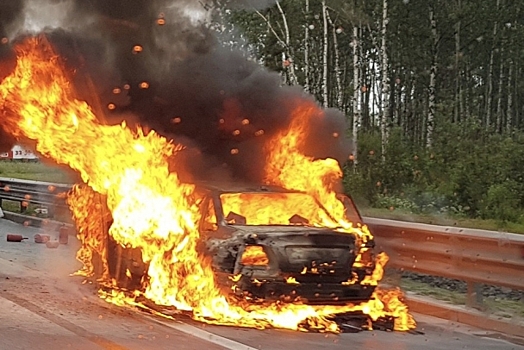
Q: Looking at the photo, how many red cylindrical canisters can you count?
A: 4